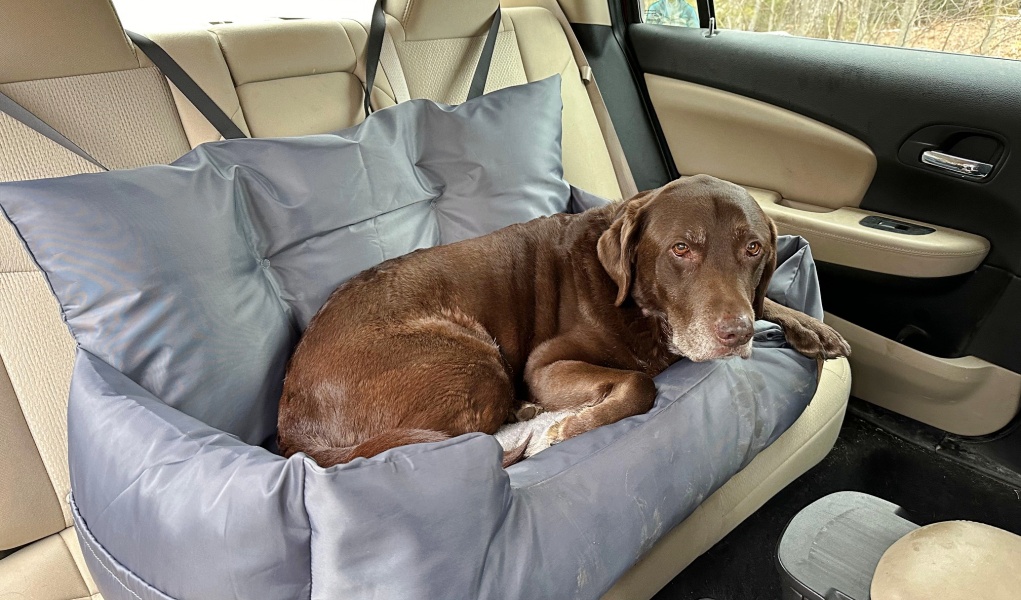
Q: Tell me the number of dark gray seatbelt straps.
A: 4